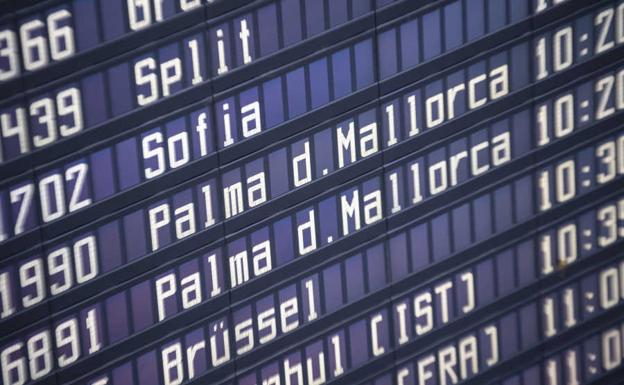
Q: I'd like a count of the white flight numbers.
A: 5